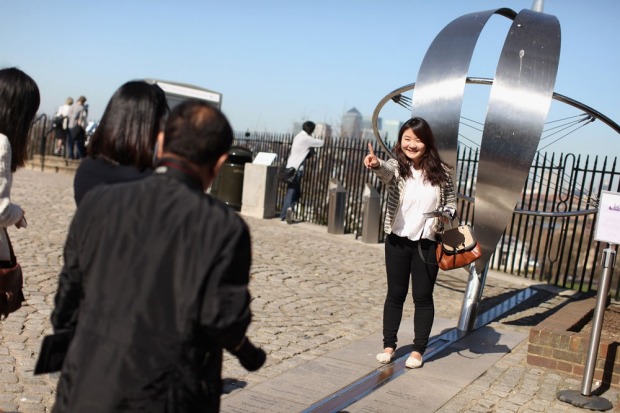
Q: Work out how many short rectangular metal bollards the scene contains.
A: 2